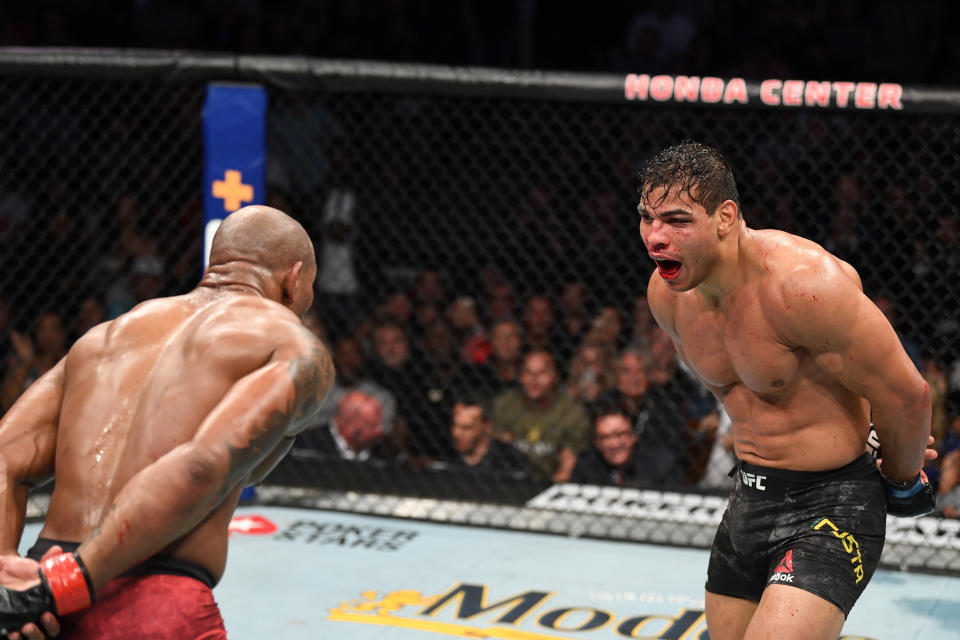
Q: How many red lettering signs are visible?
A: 1